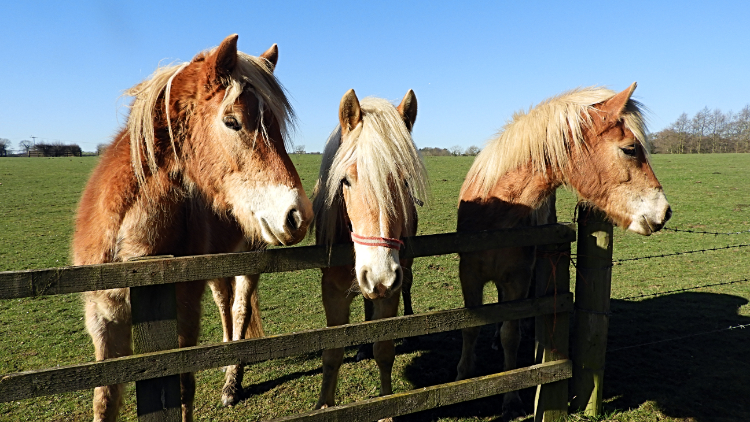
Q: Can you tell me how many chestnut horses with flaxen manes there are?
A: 3